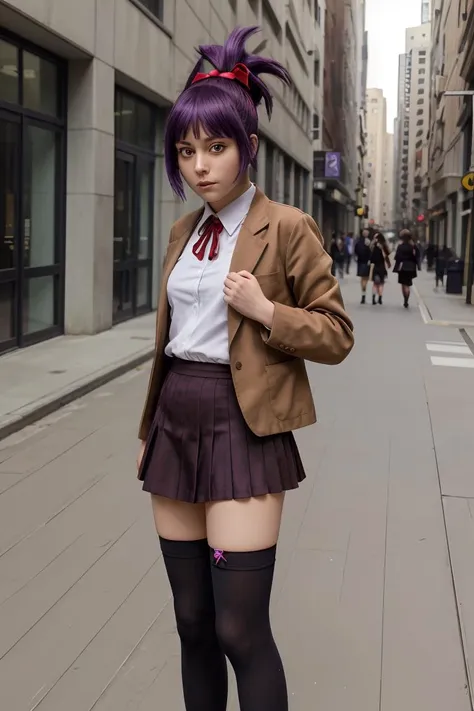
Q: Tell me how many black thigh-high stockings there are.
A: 2